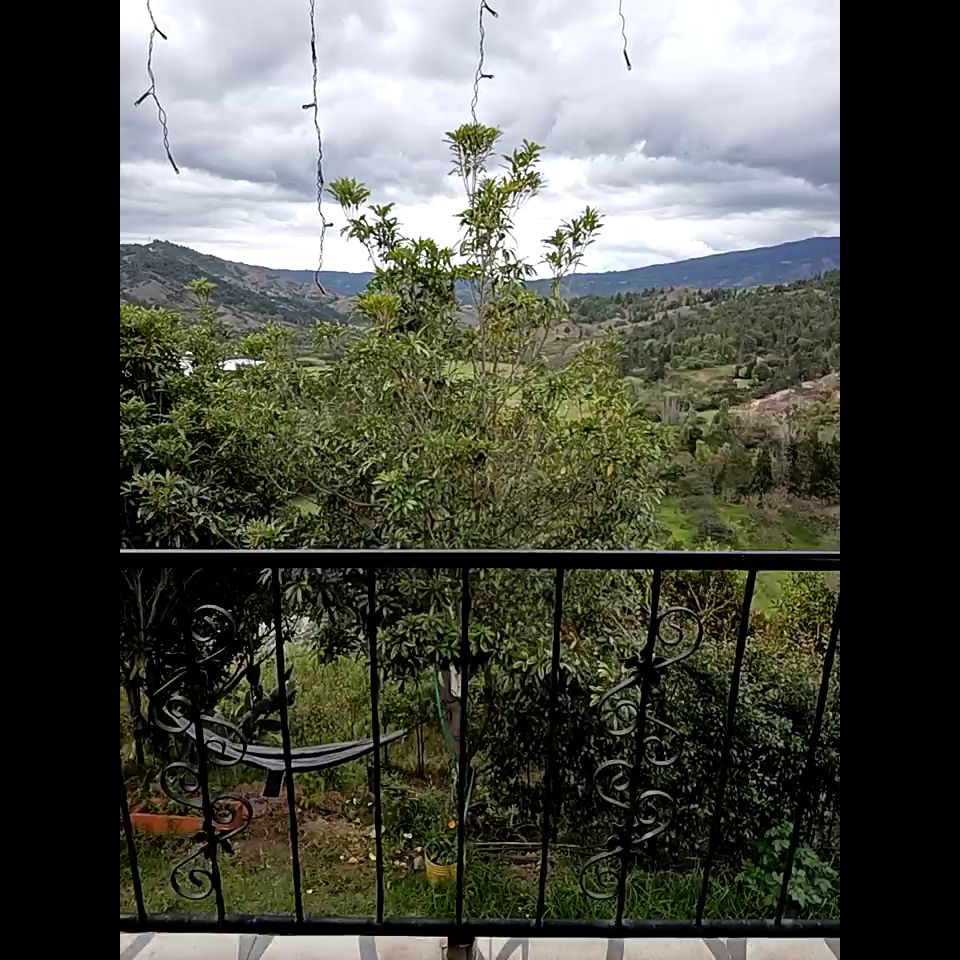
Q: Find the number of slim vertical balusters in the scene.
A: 9